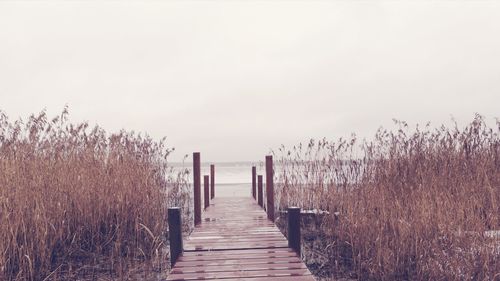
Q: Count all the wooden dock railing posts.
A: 8